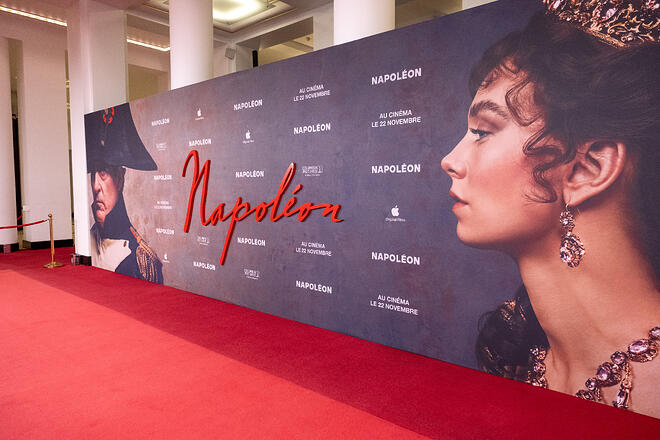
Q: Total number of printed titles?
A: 13